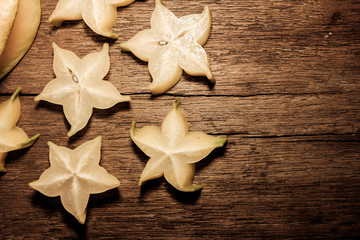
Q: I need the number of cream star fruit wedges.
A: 6